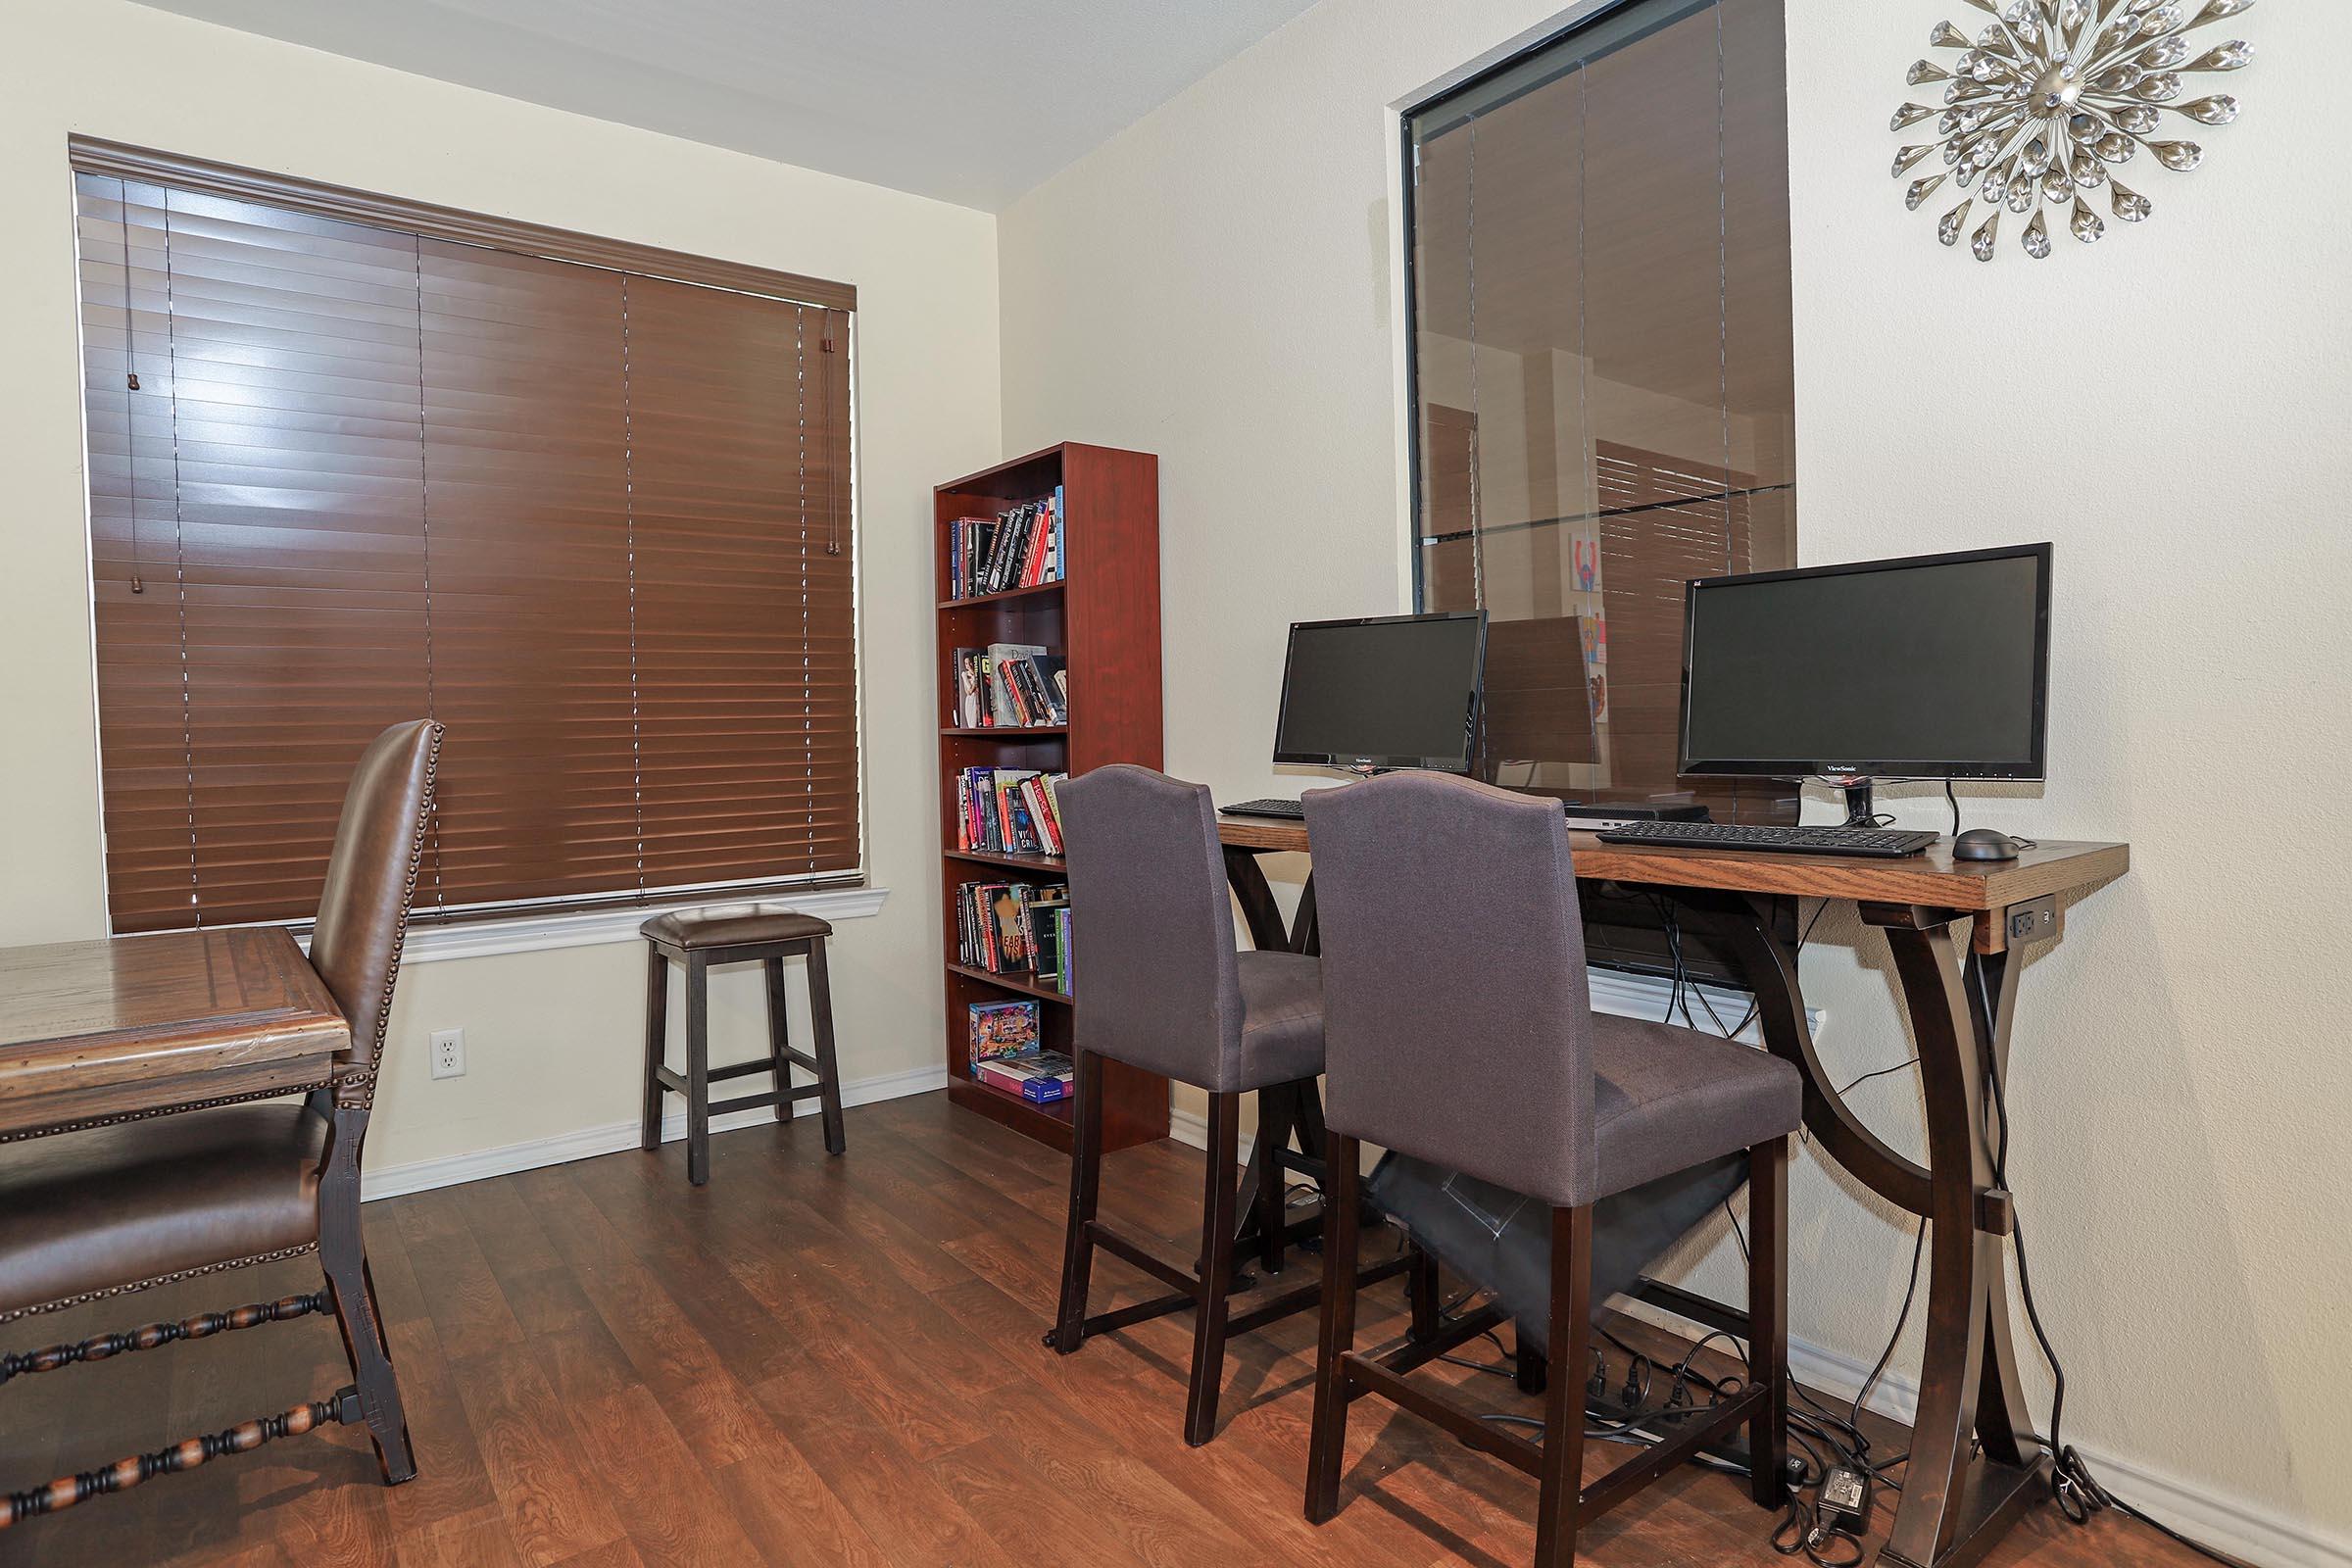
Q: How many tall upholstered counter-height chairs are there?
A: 2